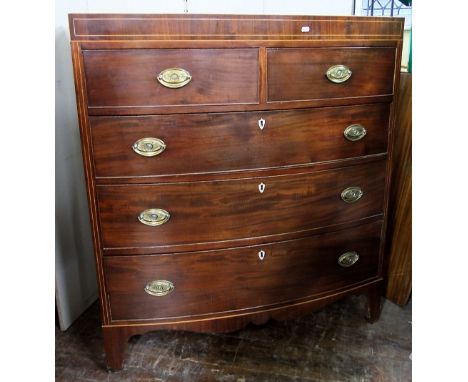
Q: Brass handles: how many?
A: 8